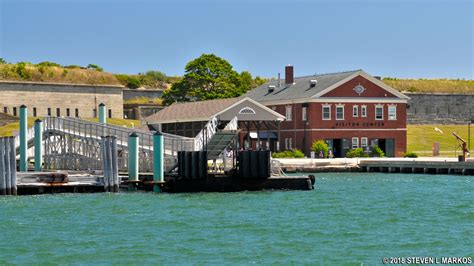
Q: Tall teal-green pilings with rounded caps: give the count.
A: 5